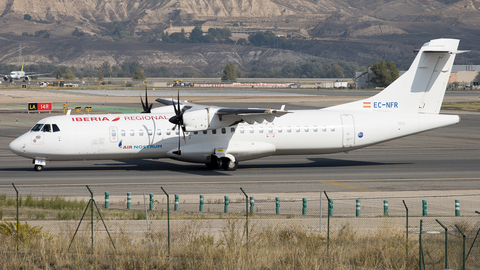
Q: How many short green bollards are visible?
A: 14